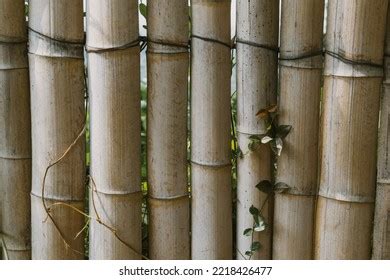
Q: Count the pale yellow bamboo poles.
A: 9